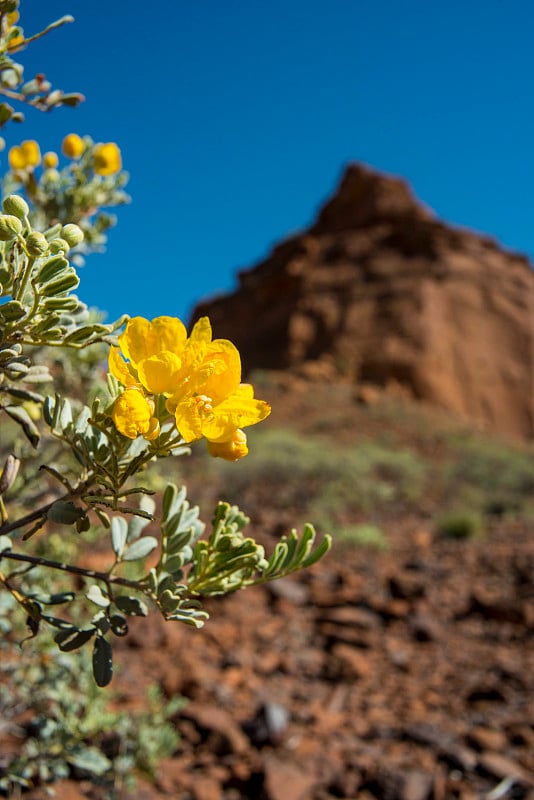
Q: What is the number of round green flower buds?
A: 5